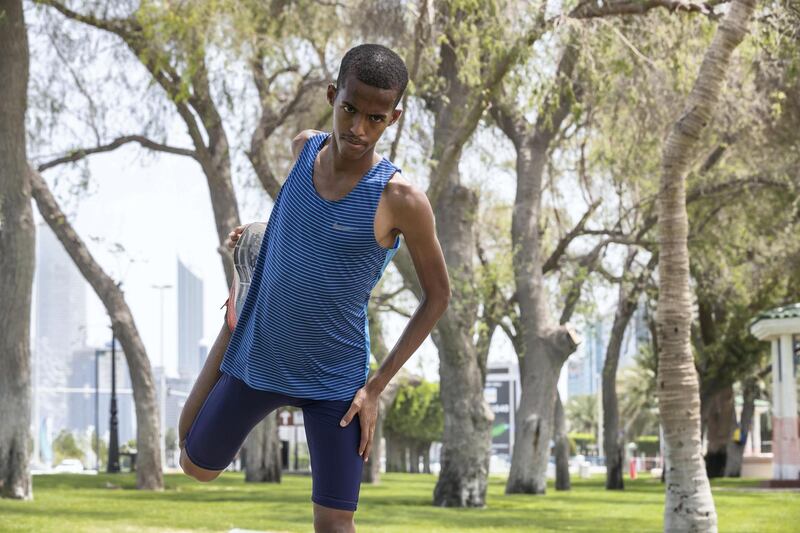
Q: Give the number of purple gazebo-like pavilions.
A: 0